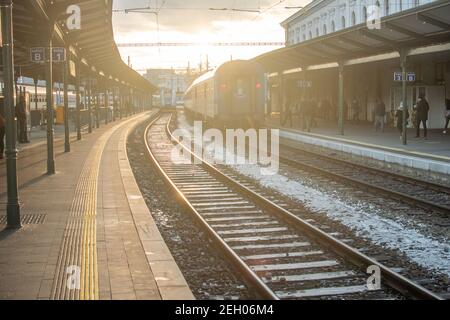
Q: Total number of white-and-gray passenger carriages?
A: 1